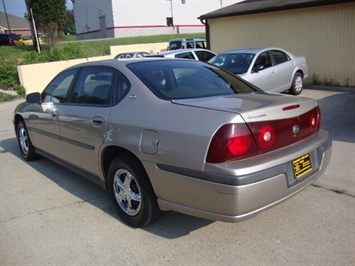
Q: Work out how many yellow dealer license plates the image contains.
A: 1